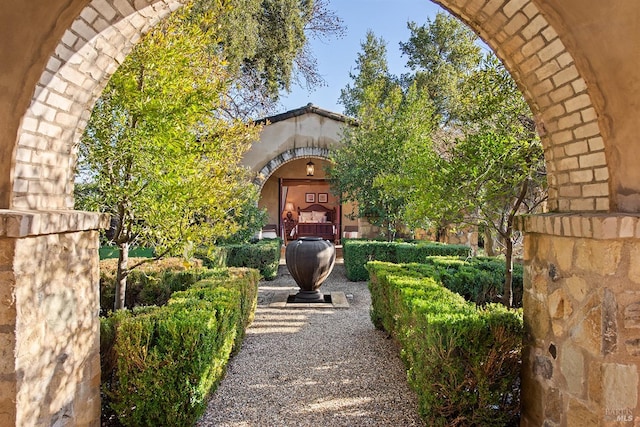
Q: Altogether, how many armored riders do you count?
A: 0